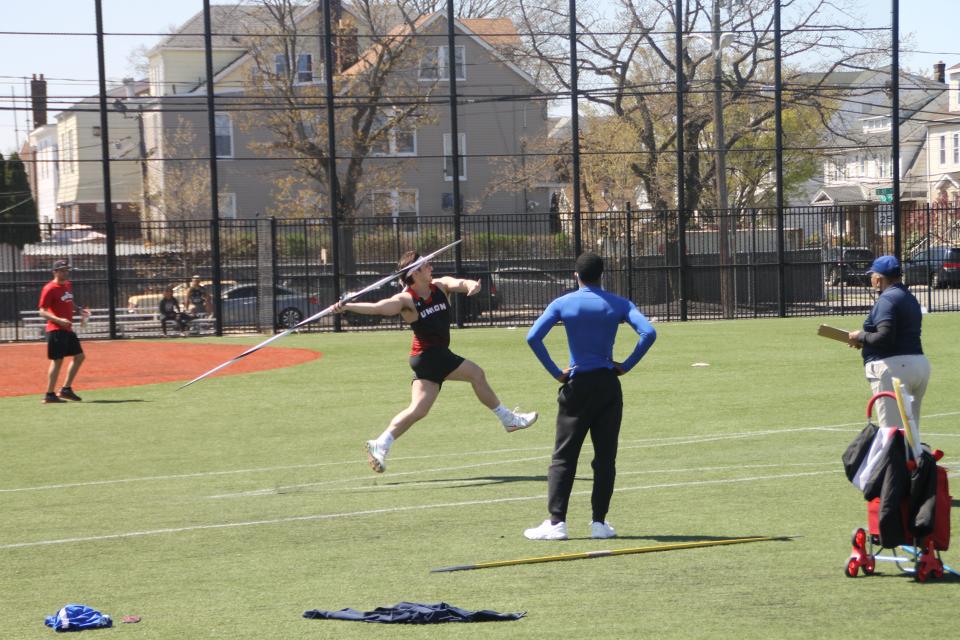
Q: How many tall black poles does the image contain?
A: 8